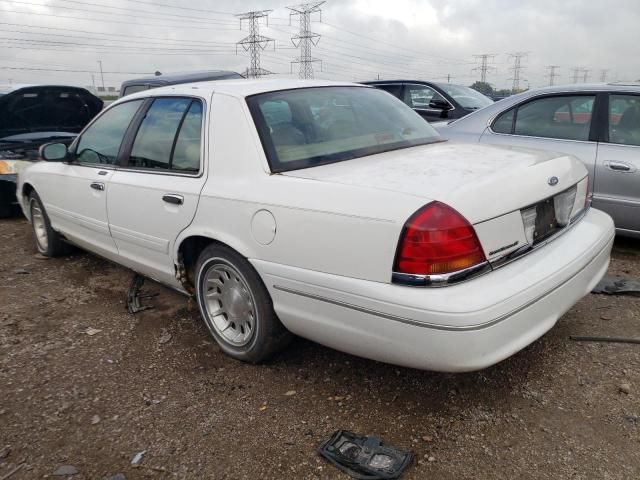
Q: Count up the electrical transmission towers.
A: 8